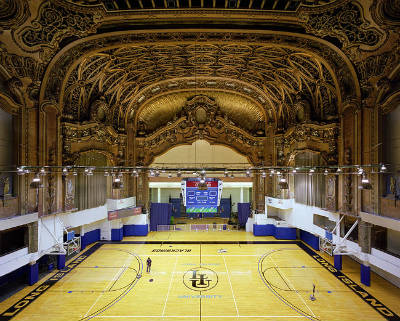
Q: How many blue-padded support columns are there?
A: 4